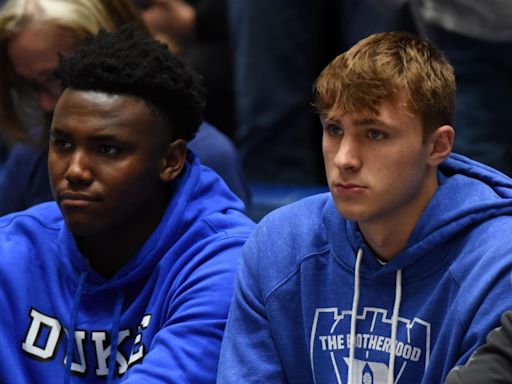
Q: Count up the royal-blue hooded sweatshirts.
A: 2